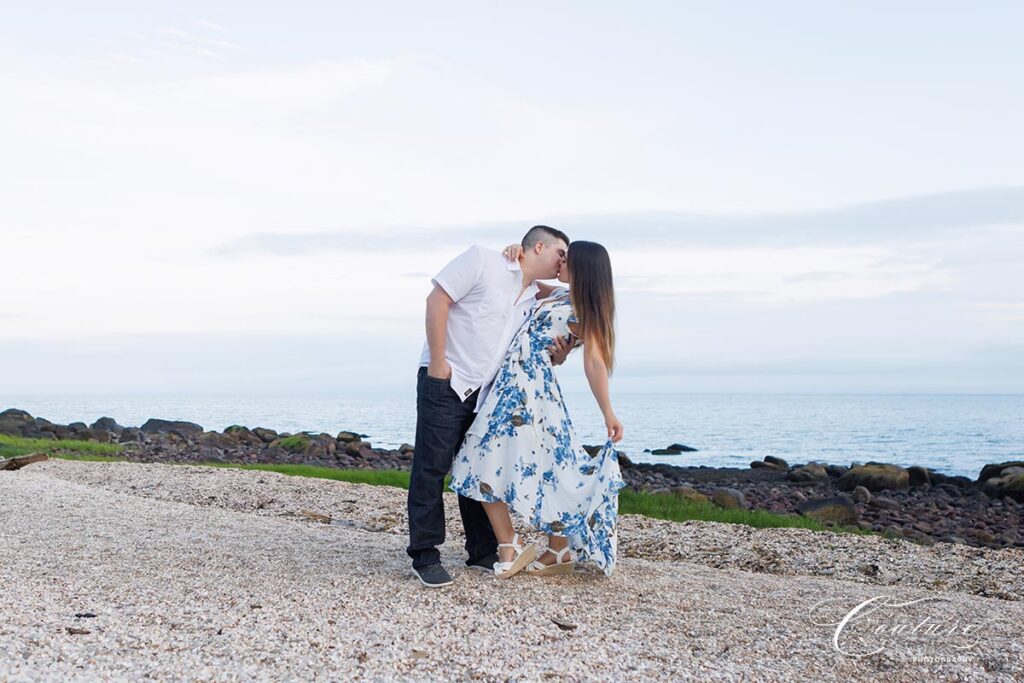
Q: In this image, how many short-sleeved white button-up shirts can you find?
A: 1